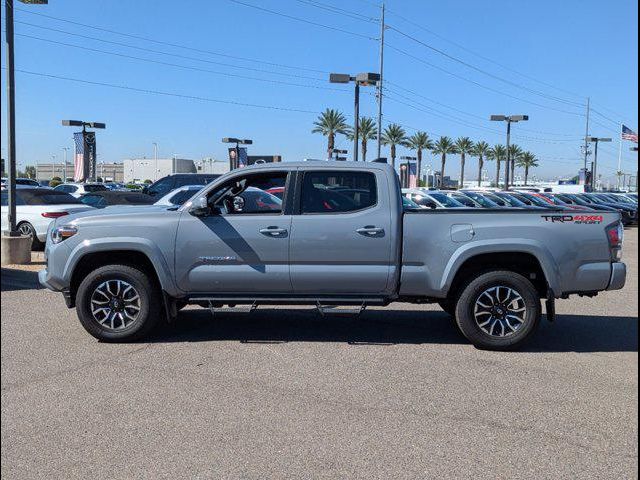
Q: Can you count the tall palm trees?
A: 10